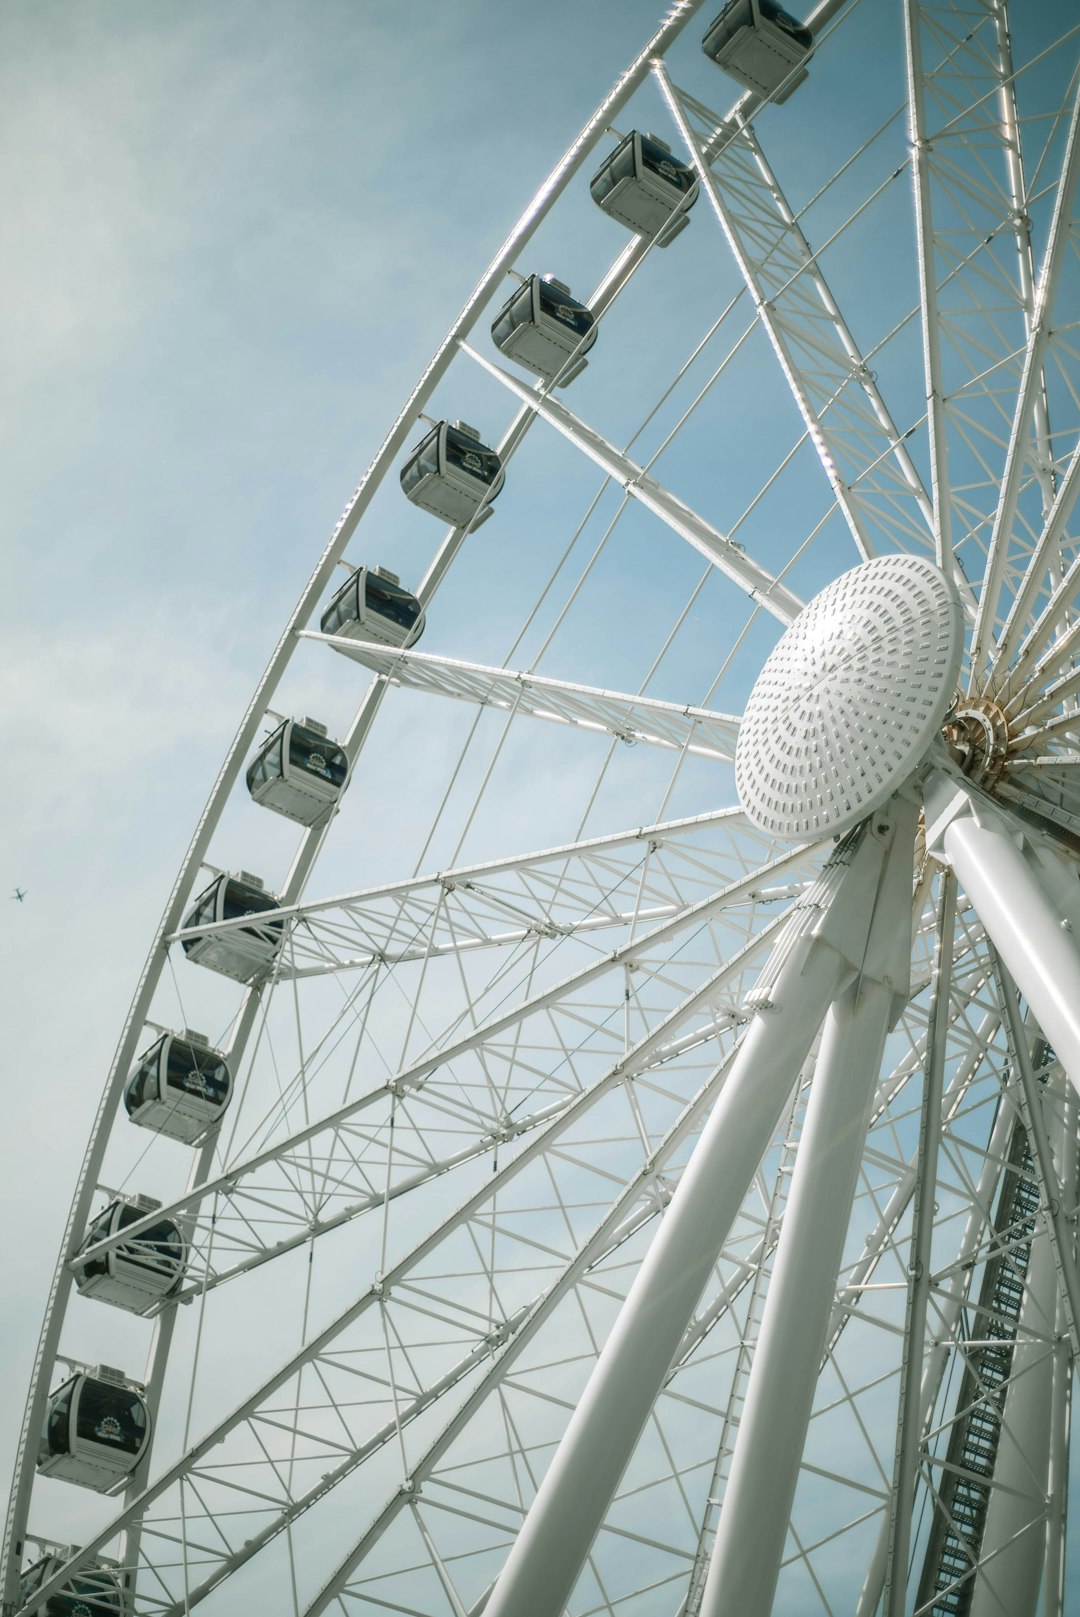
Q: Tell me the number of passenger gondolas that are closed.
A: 11